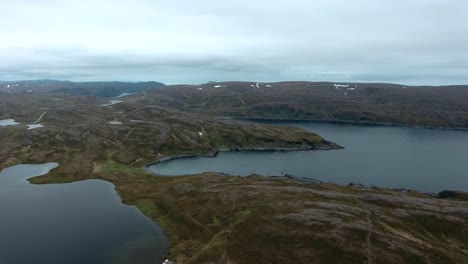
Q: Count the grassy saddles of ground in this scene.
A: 1